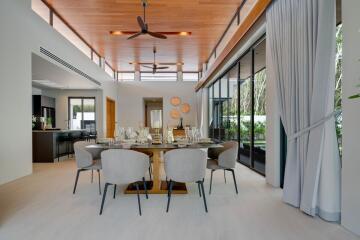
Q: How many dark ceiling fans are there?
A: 2